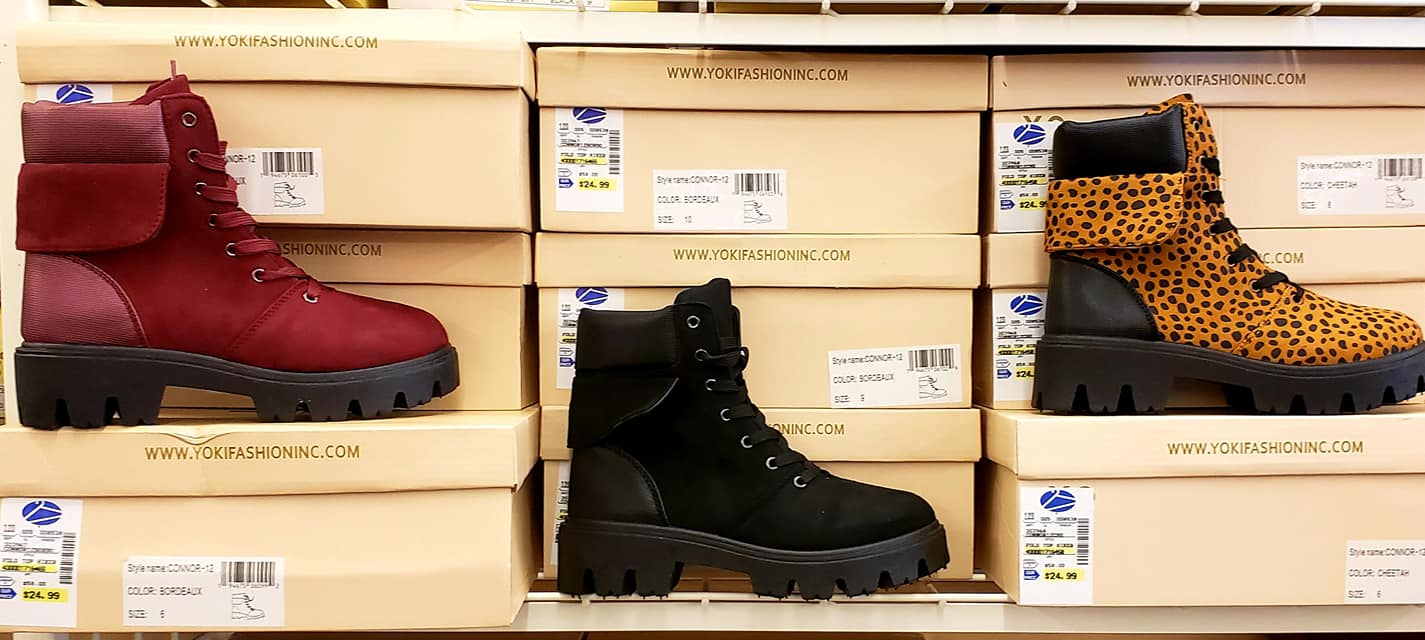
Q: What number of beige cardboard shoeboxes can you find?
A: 9